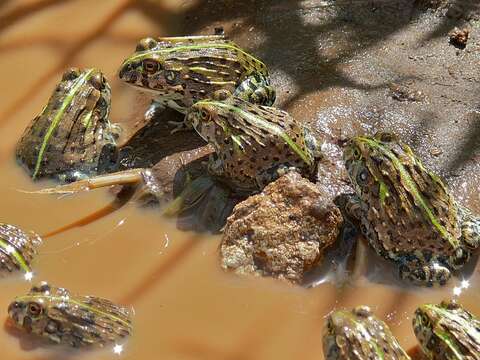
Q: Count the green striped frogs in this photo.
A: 8